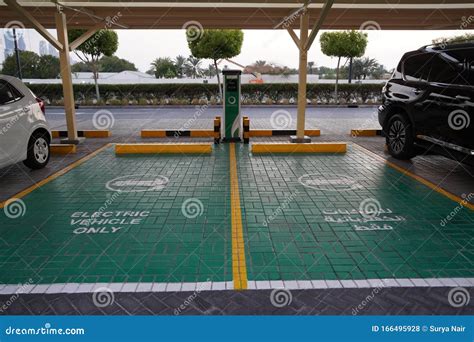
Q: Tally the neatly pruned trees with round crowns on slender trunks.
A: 3